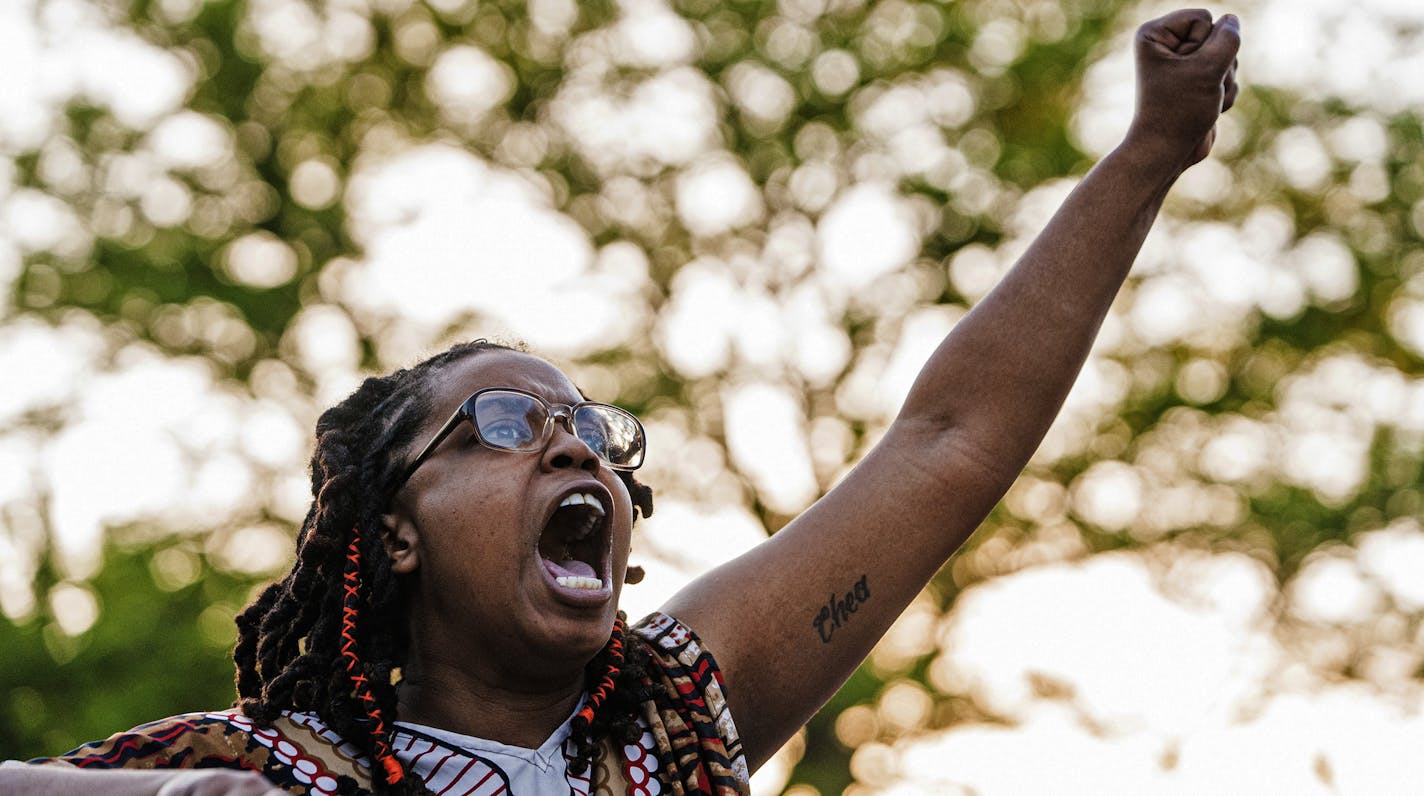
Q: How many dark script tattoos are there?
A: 1